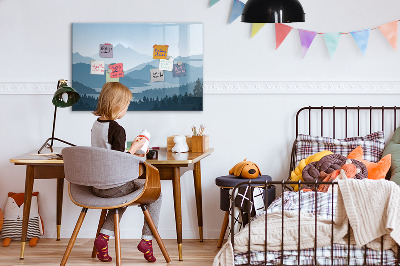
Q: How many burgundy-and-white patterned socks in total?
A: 2